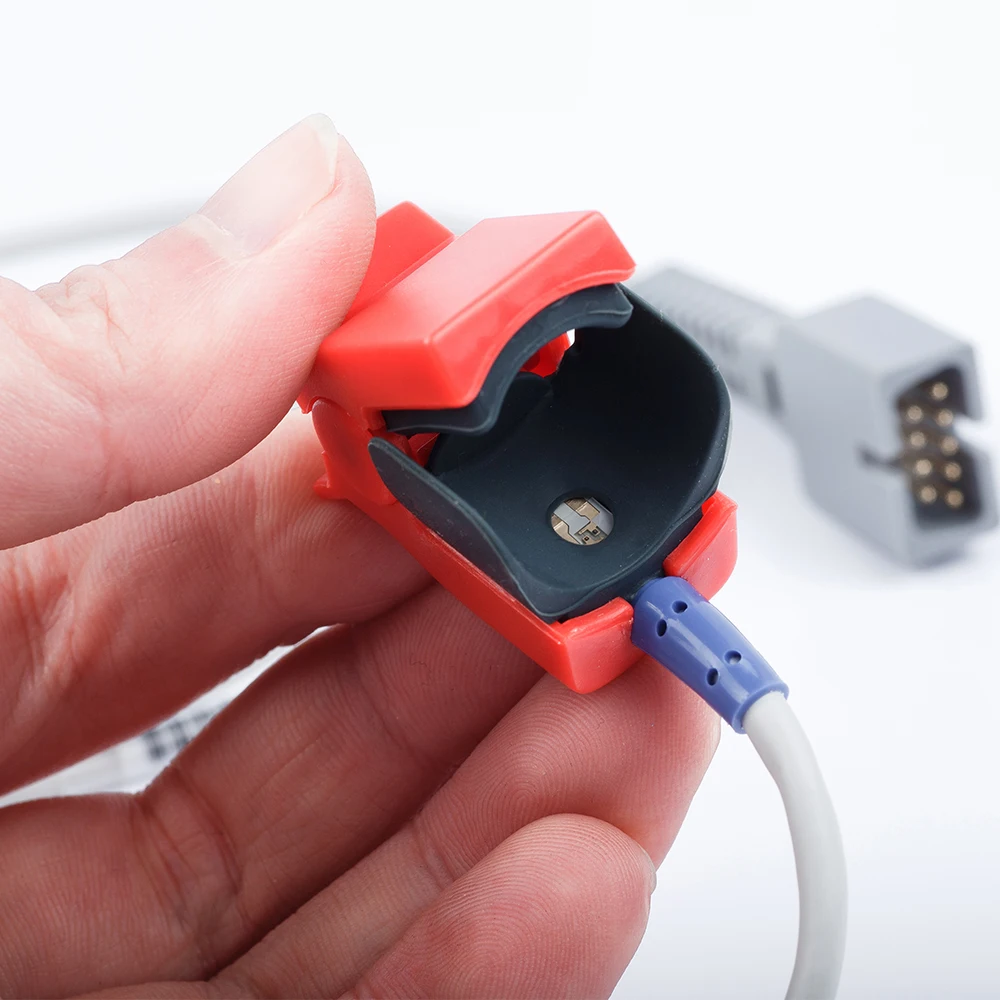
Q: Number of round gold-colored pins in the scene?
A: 9